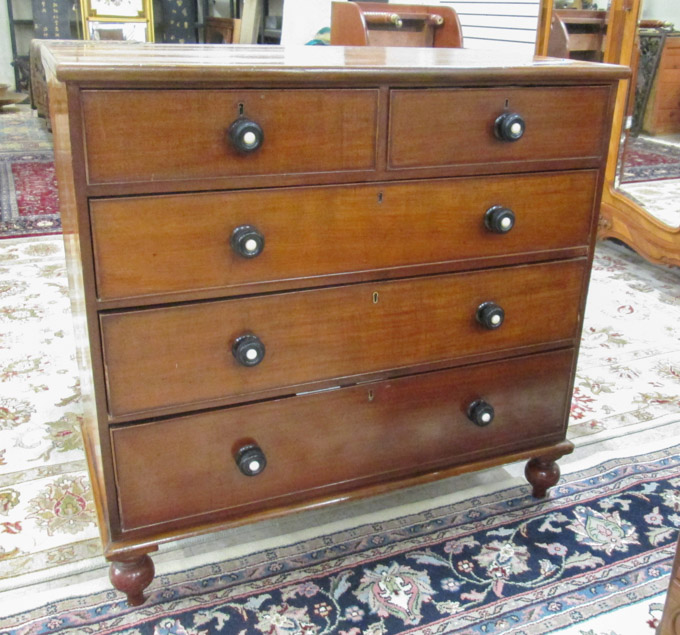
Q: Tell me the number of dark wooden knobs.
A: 8